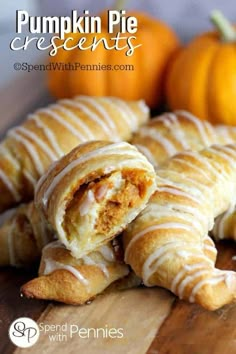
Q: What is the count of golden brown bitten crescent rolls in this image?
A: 1